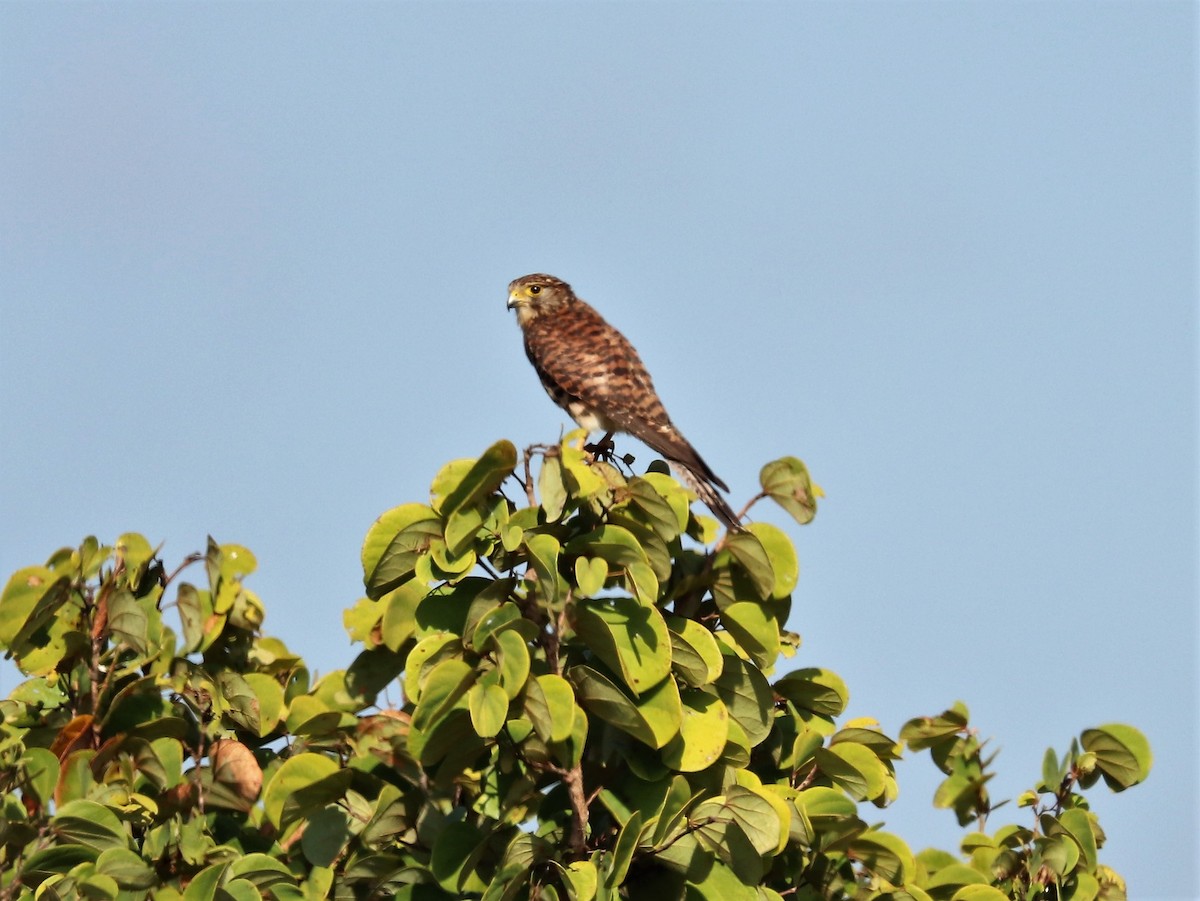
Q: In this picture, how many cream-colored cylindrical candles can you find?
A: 0